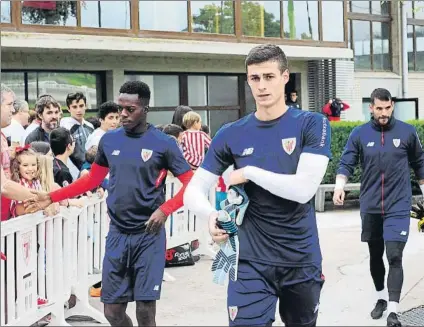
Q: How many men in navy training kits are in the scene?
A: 3